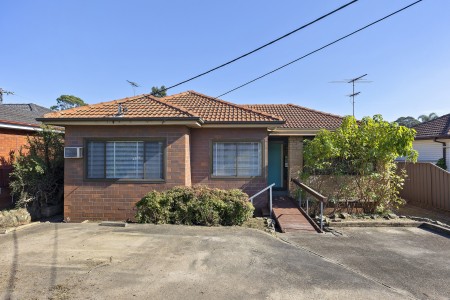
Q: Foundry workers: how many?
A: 0